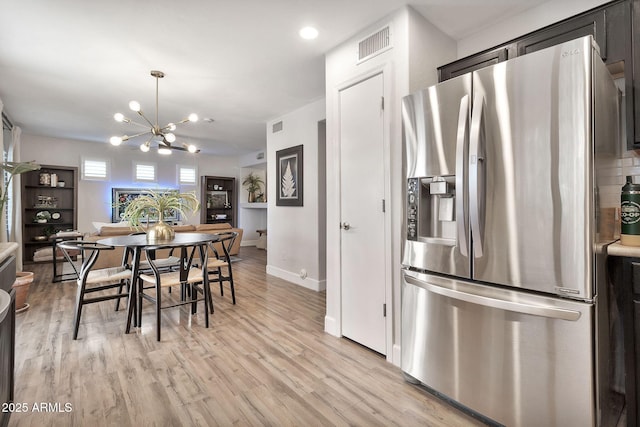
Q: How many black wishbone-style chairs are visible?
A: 4